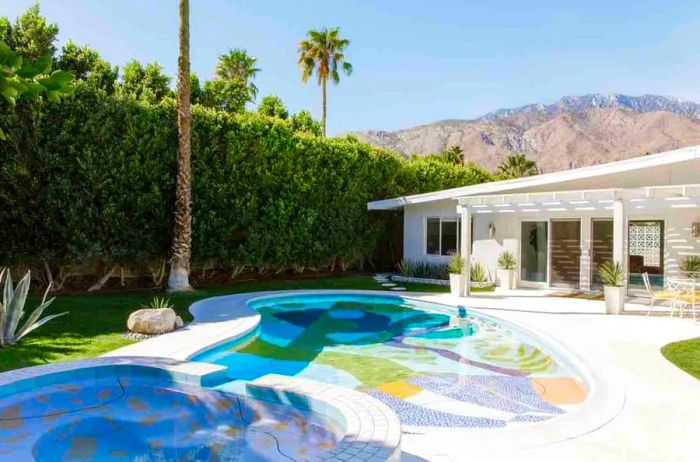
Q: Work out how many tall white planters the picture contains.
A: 3